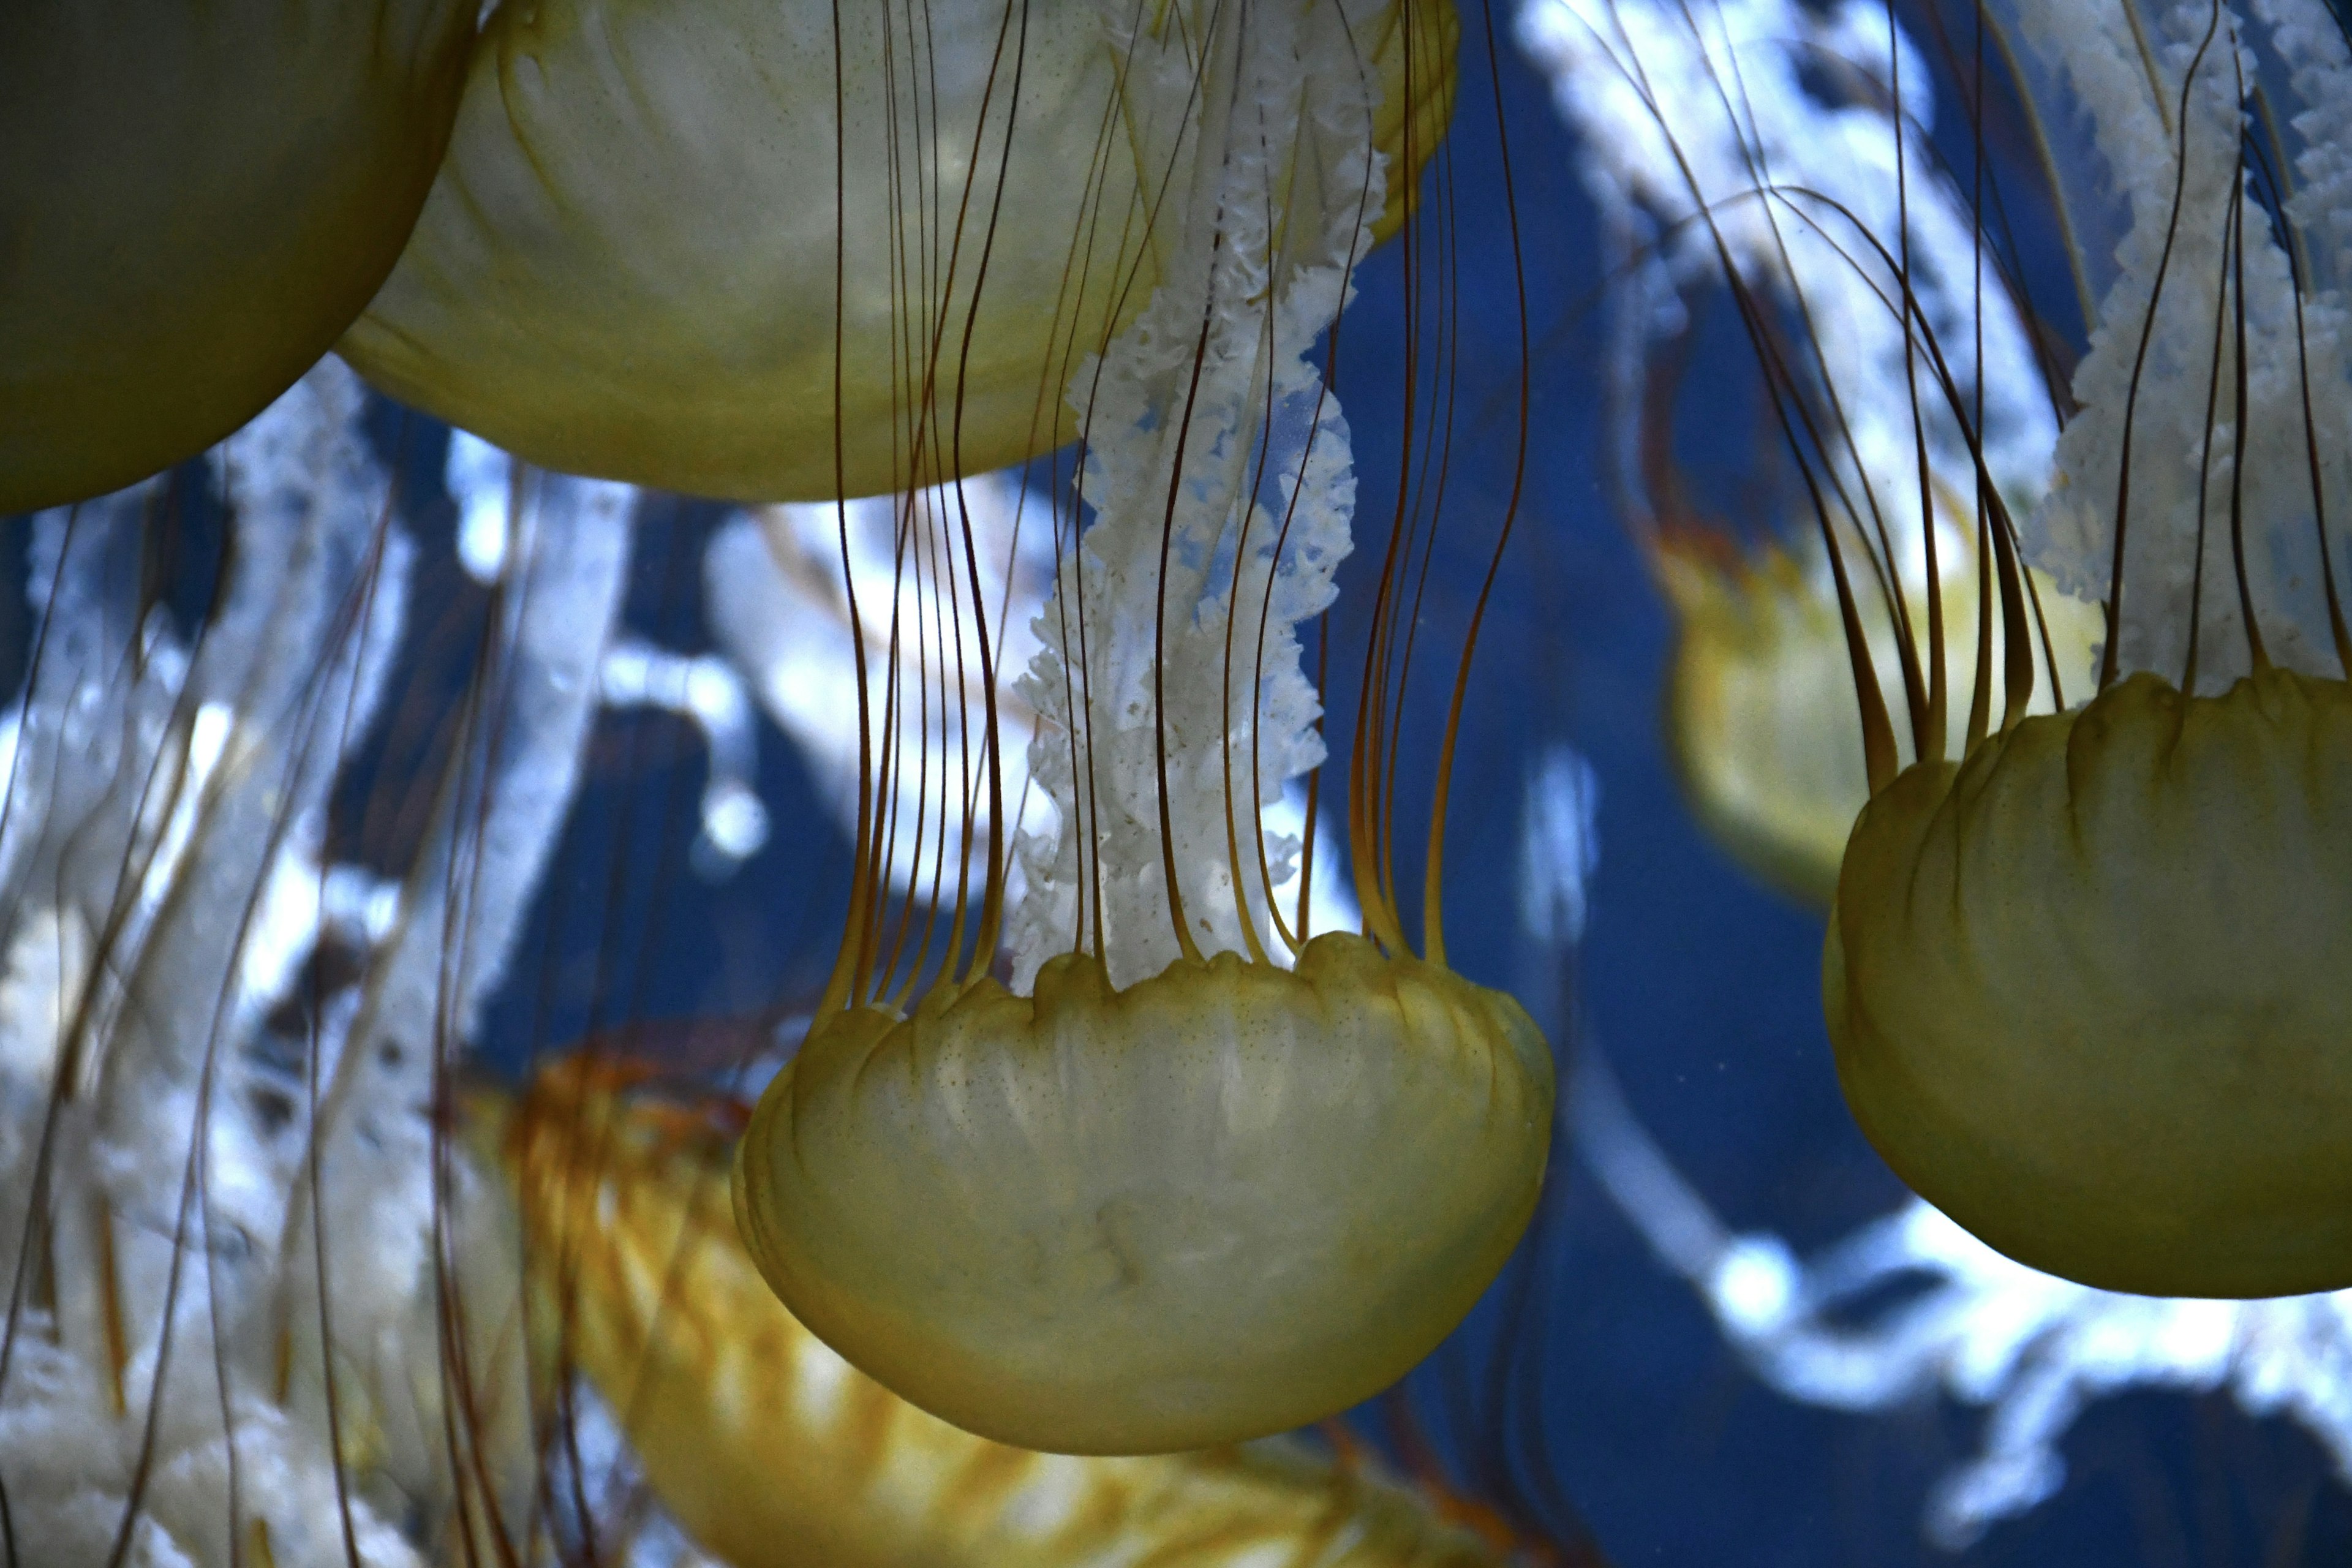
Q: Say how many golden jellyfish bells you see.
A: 6